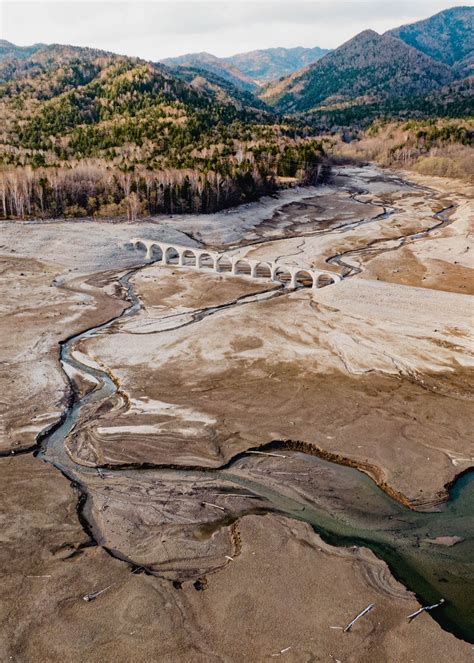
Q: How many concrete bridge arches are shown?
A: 11